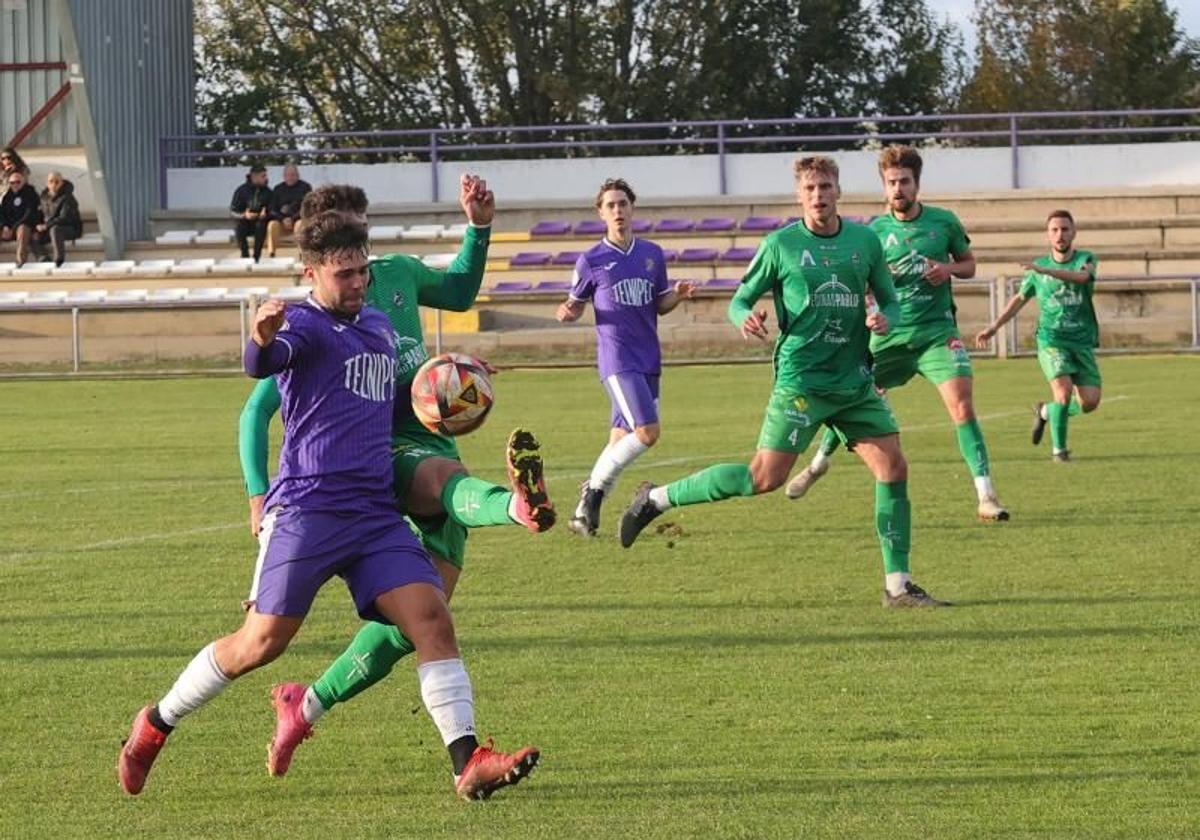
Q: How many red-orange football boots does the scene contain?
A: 2